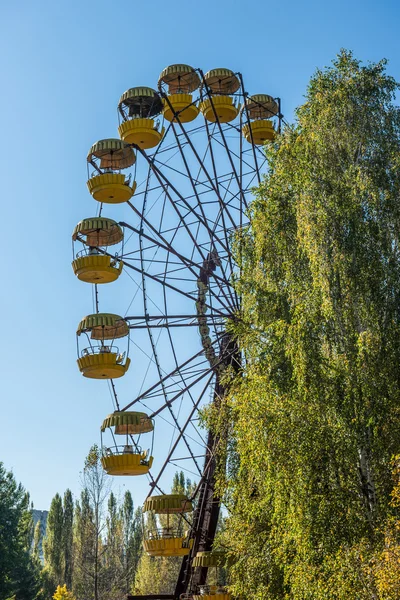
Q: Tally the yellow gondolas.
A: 10